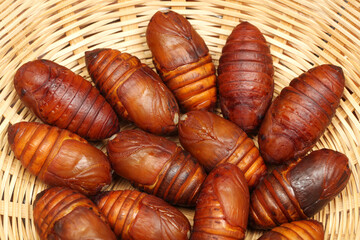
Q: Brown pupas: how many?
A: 13